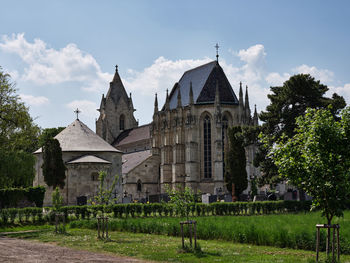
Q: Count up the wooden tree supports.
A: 4